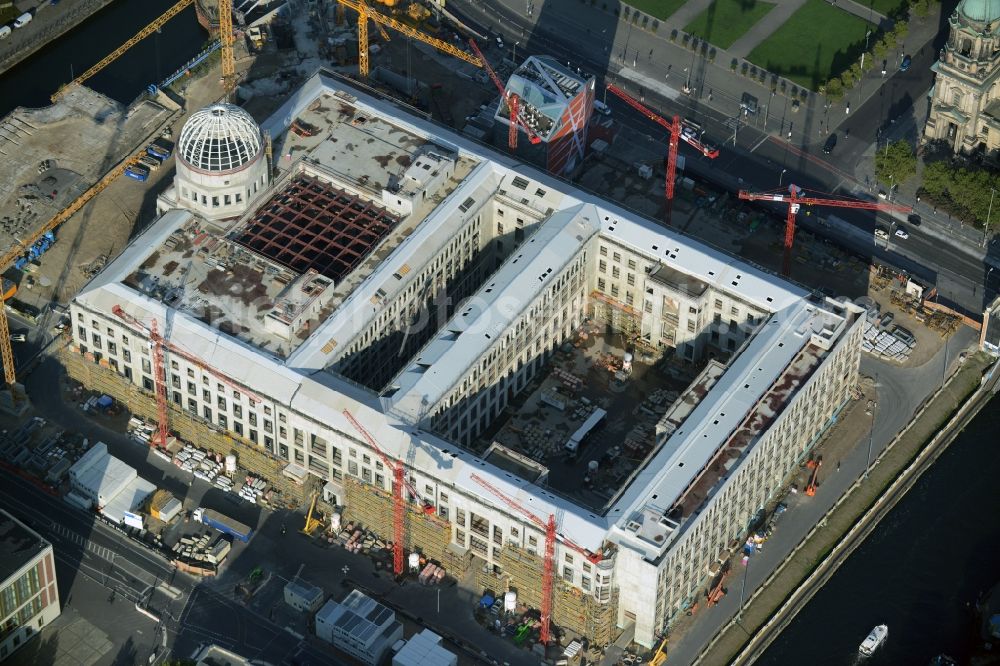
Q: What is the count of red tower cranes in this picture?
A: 6